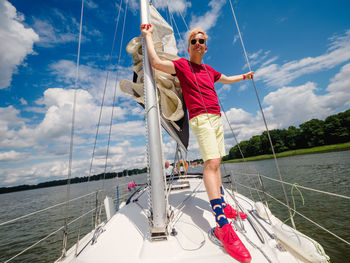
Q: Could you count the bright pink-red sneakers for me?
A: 2